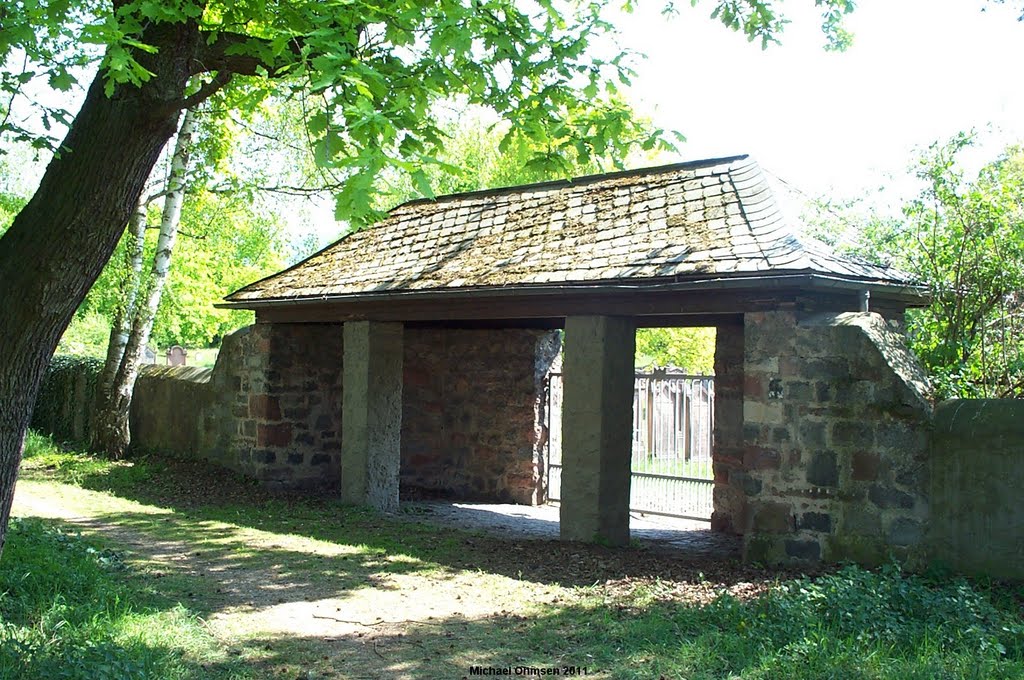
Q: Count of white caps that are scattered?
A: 0